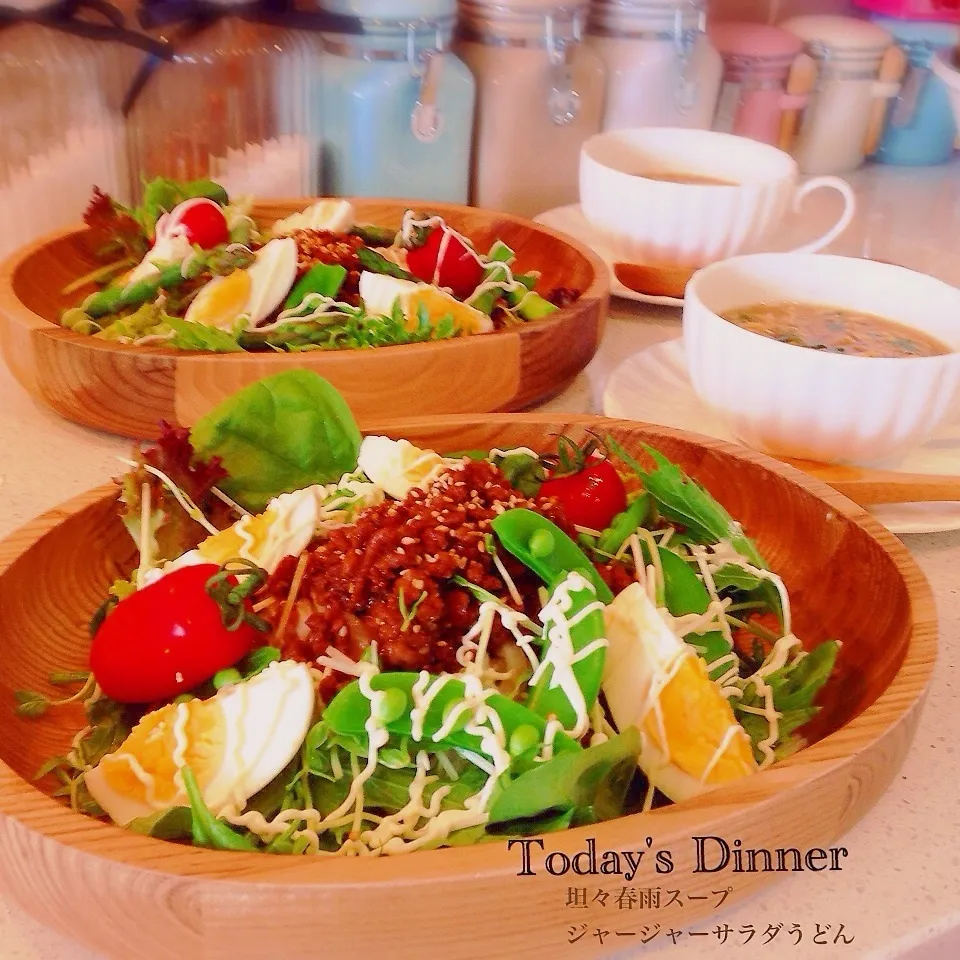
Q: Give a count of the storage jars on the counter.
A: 8